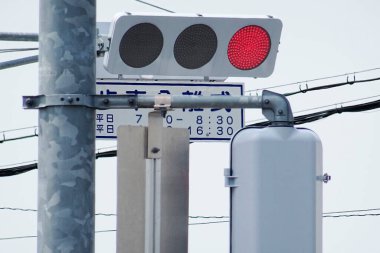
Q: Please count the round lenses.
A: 3